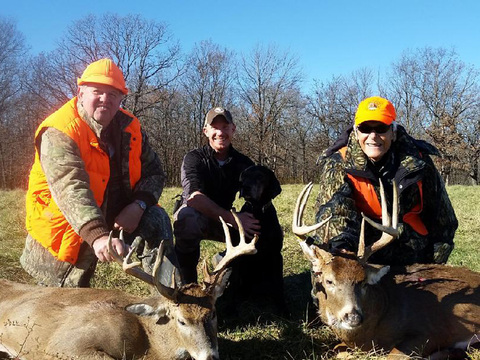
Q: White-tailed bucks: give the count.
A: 2